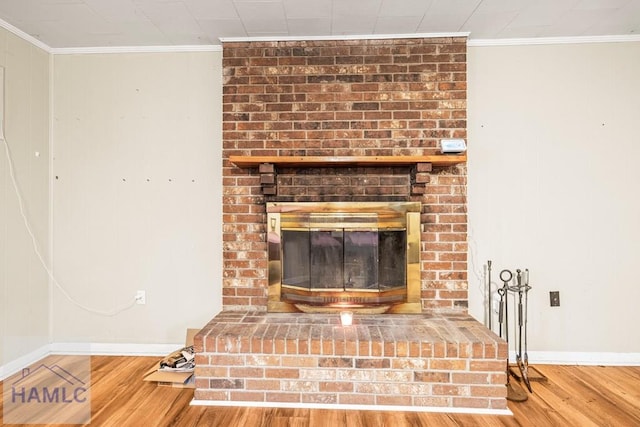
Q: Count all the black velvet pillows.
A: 0